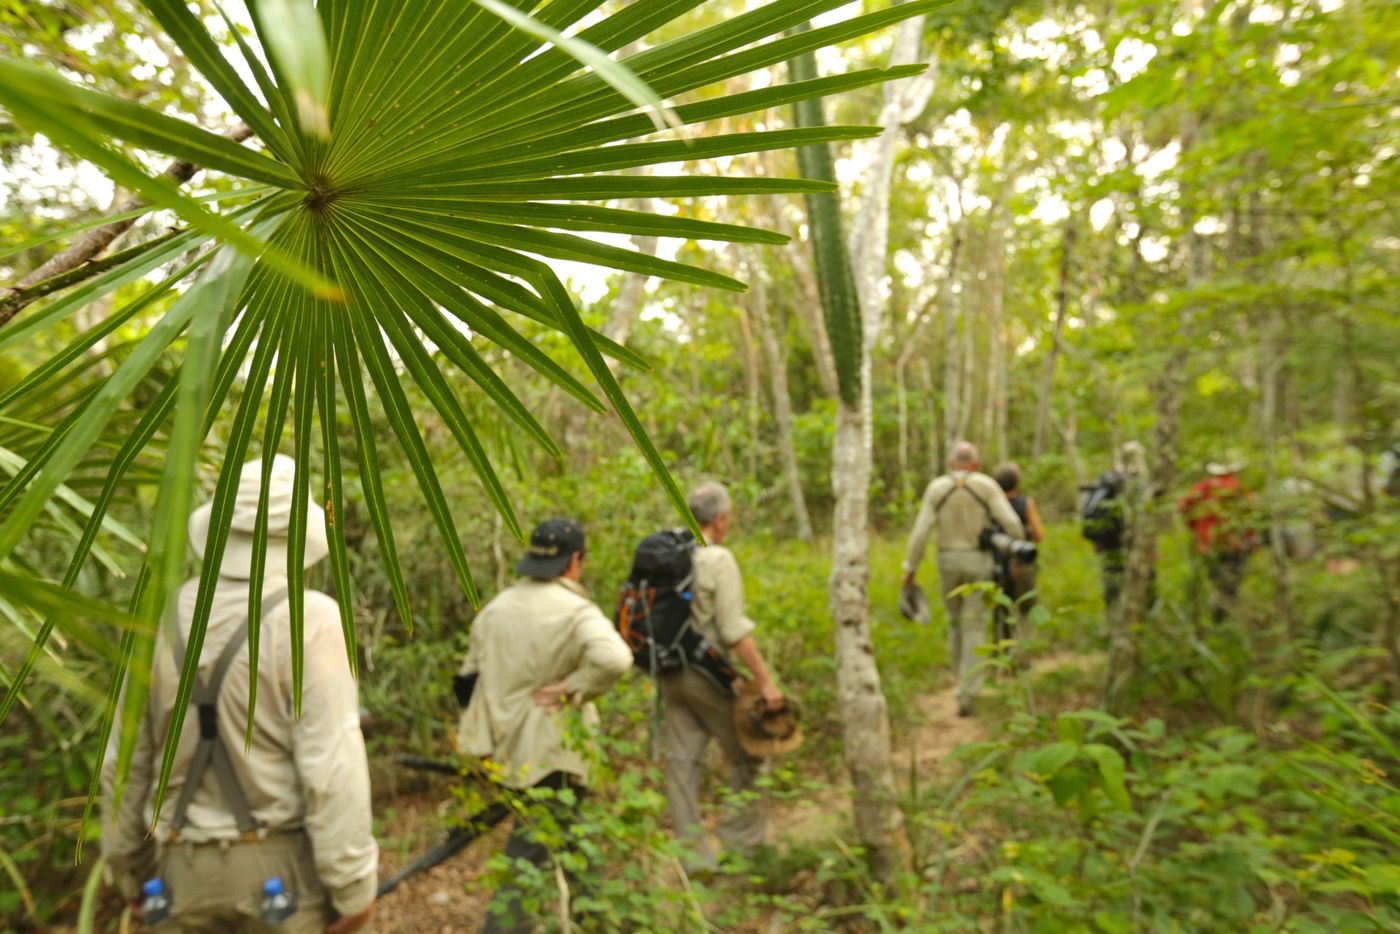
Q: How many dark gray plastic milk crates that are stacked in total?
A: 0